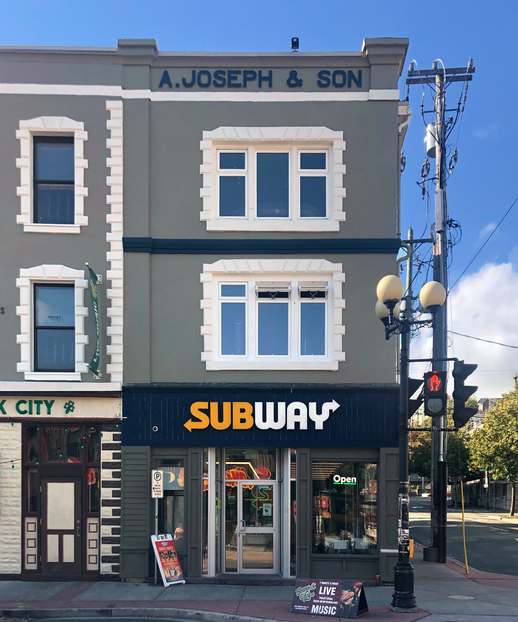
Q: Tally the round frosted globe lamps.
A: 3